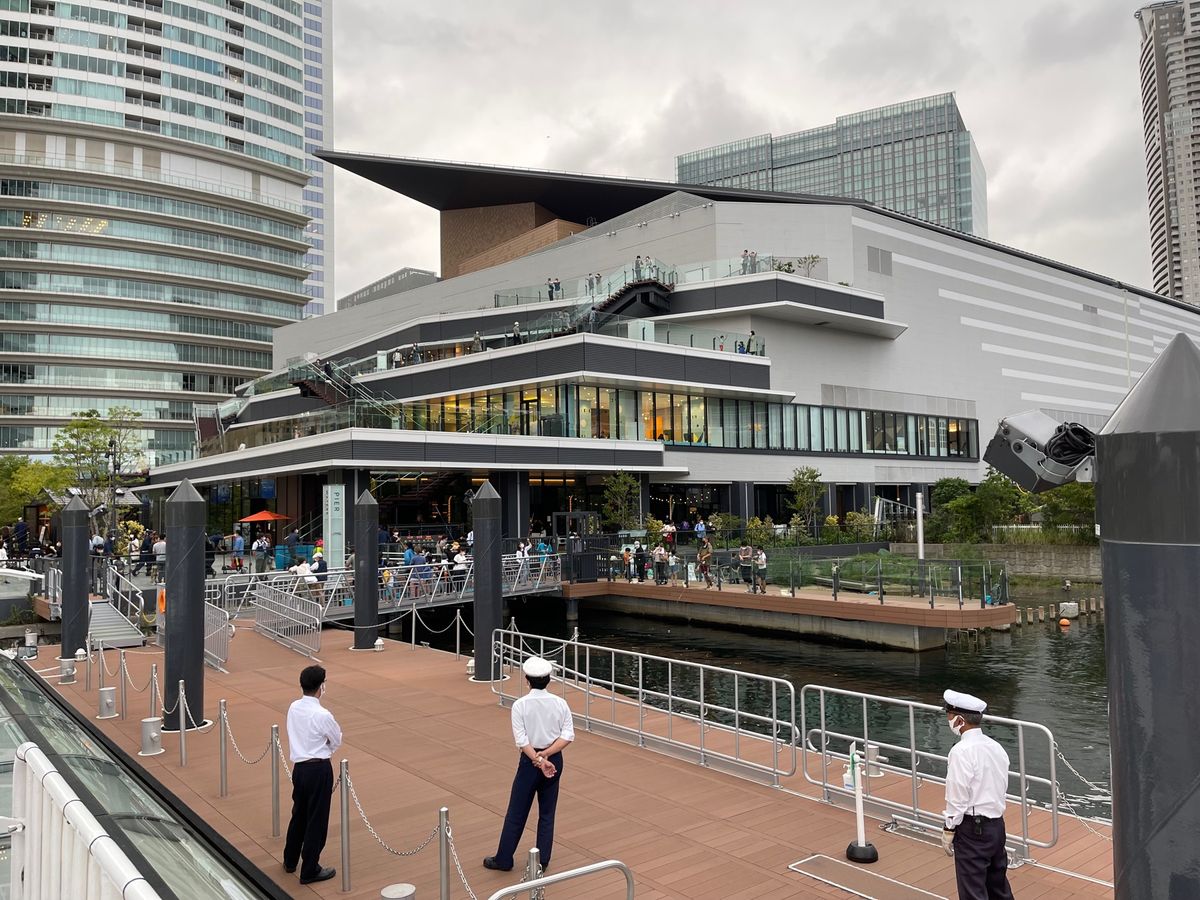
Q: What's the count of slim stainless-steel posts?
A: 14